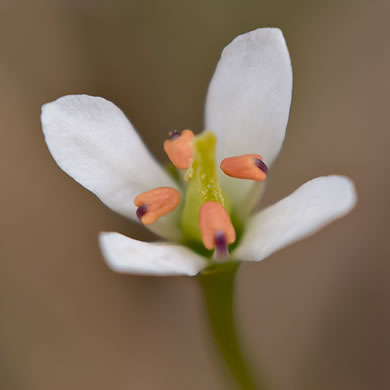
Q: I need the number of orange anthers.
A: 4